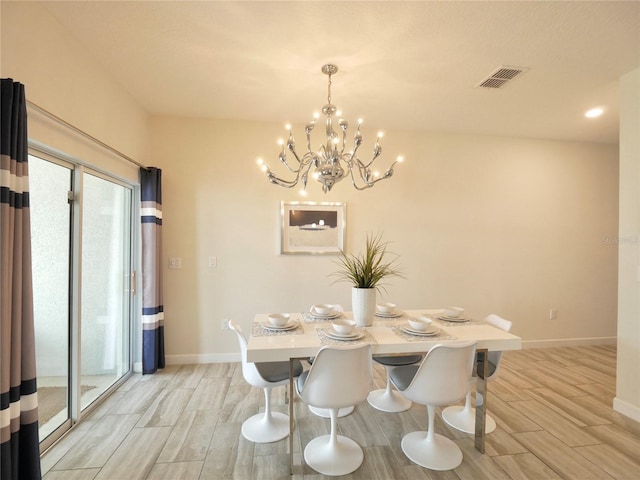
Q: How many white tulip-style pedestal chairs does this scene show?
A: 6